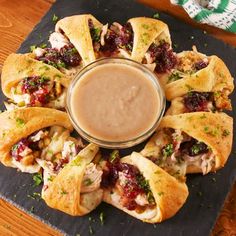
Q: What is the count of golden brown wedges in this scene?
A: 8